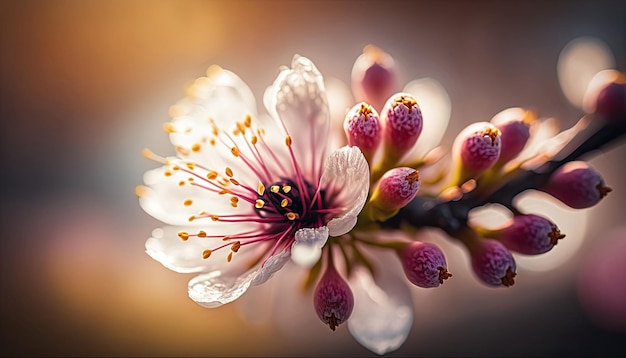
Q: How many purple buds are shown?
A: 12